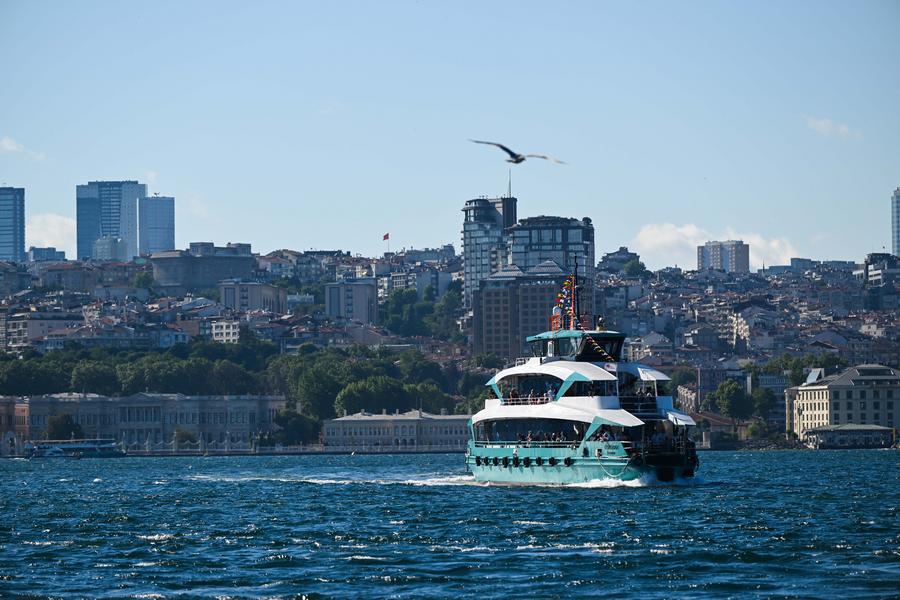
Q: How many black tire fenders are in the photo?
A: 9